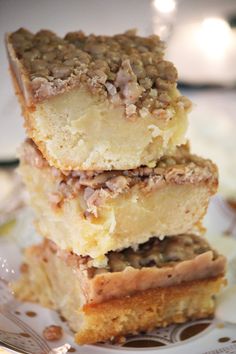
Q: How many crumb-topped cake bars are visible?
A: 3